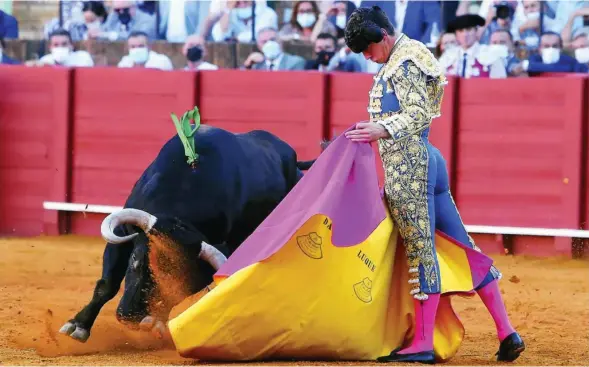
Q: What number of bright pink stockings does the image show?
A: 2